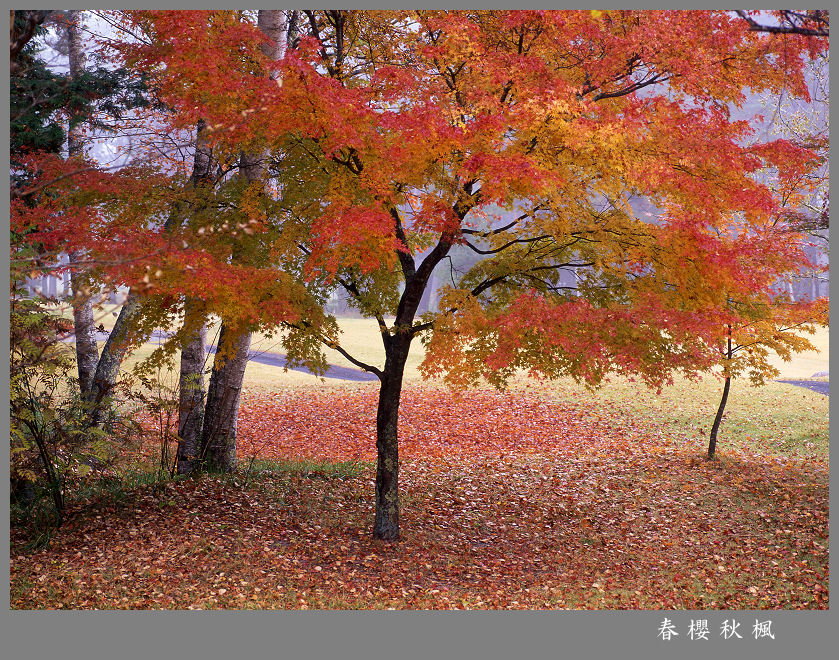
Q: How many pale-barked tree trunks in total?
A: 4